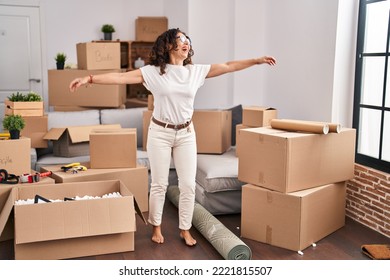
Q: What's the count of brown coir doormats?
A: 1